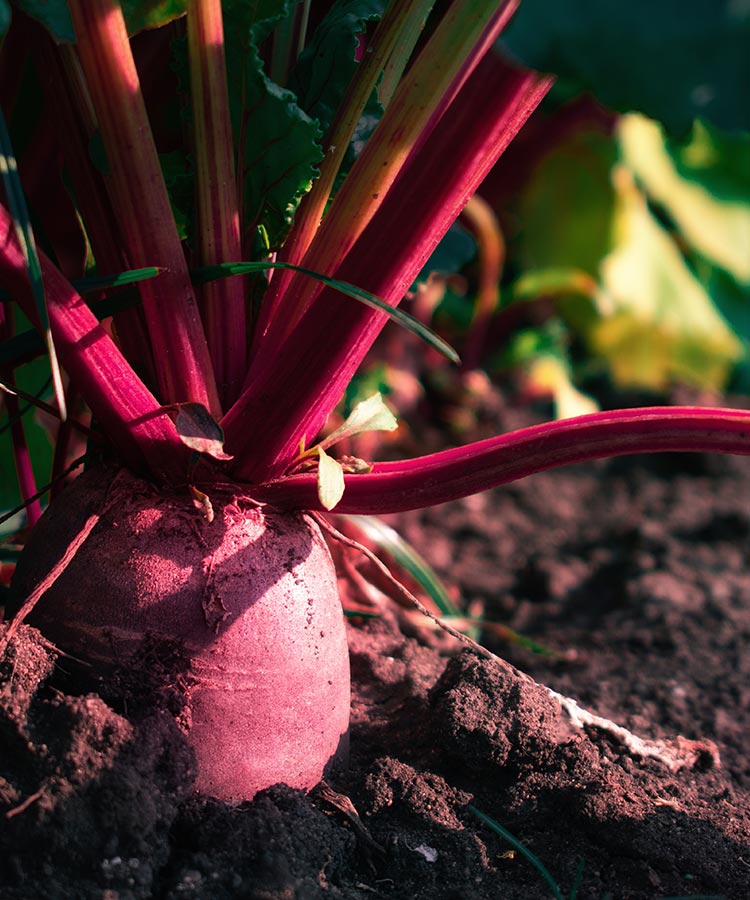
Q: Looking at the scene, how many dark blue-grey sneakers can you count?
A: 0